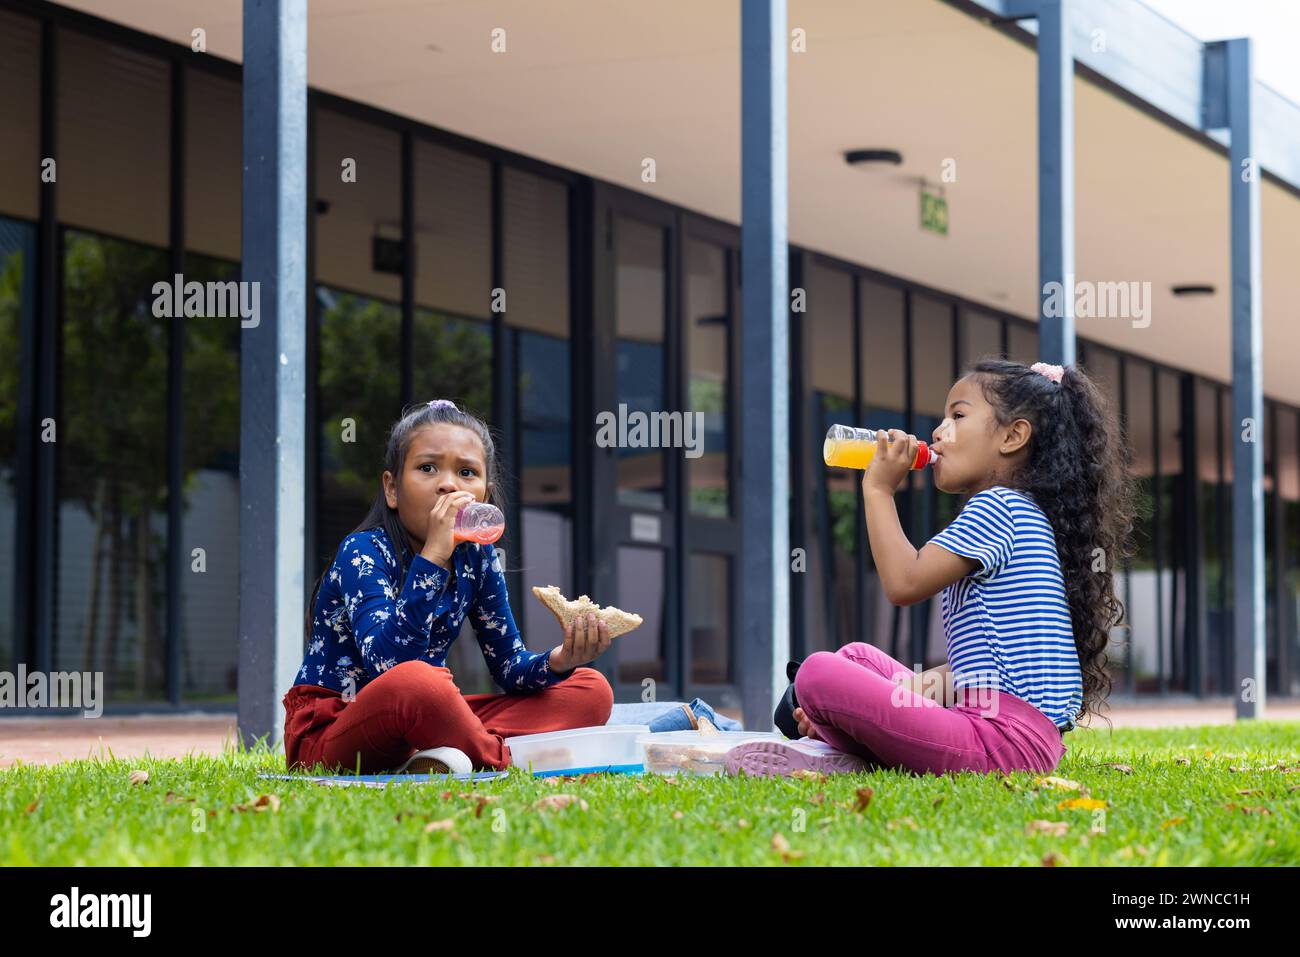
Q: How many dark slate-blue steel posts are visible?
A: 4